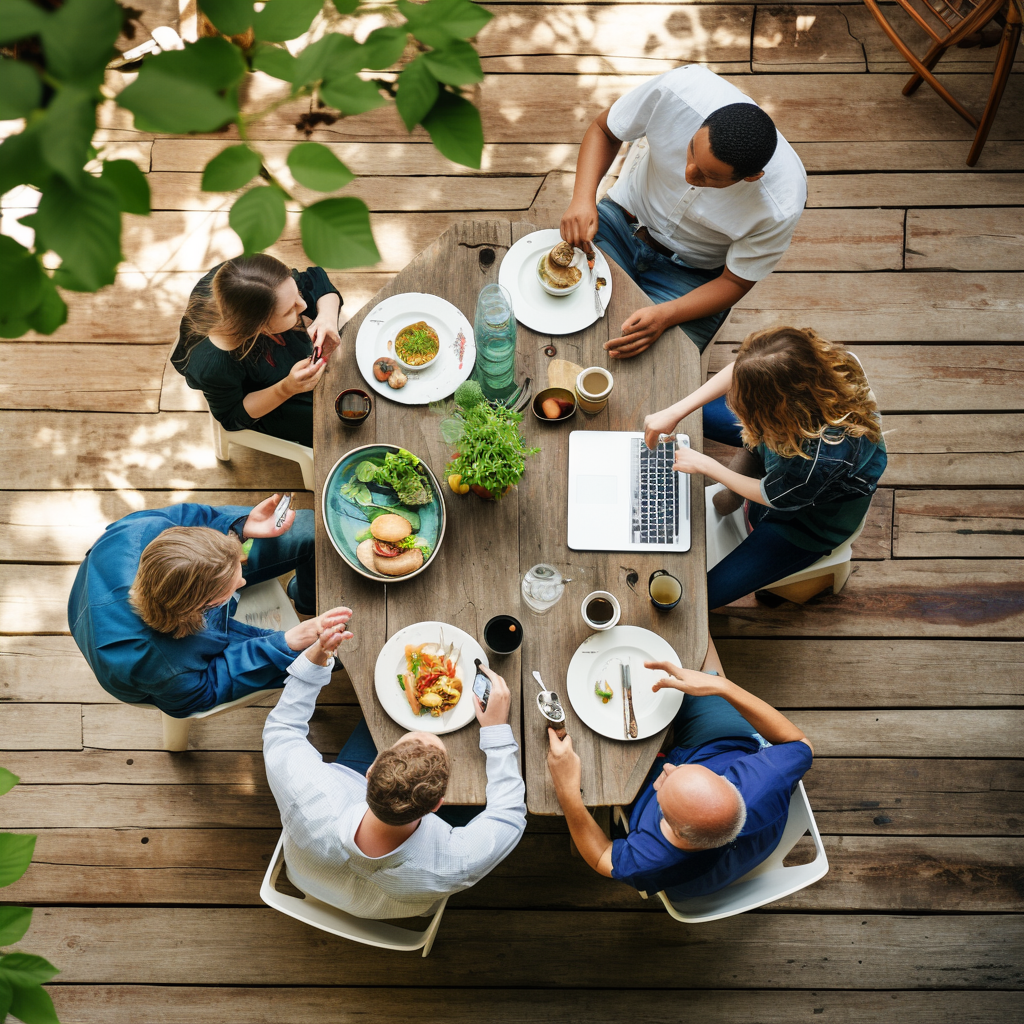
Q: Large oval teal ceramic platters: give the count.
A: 1